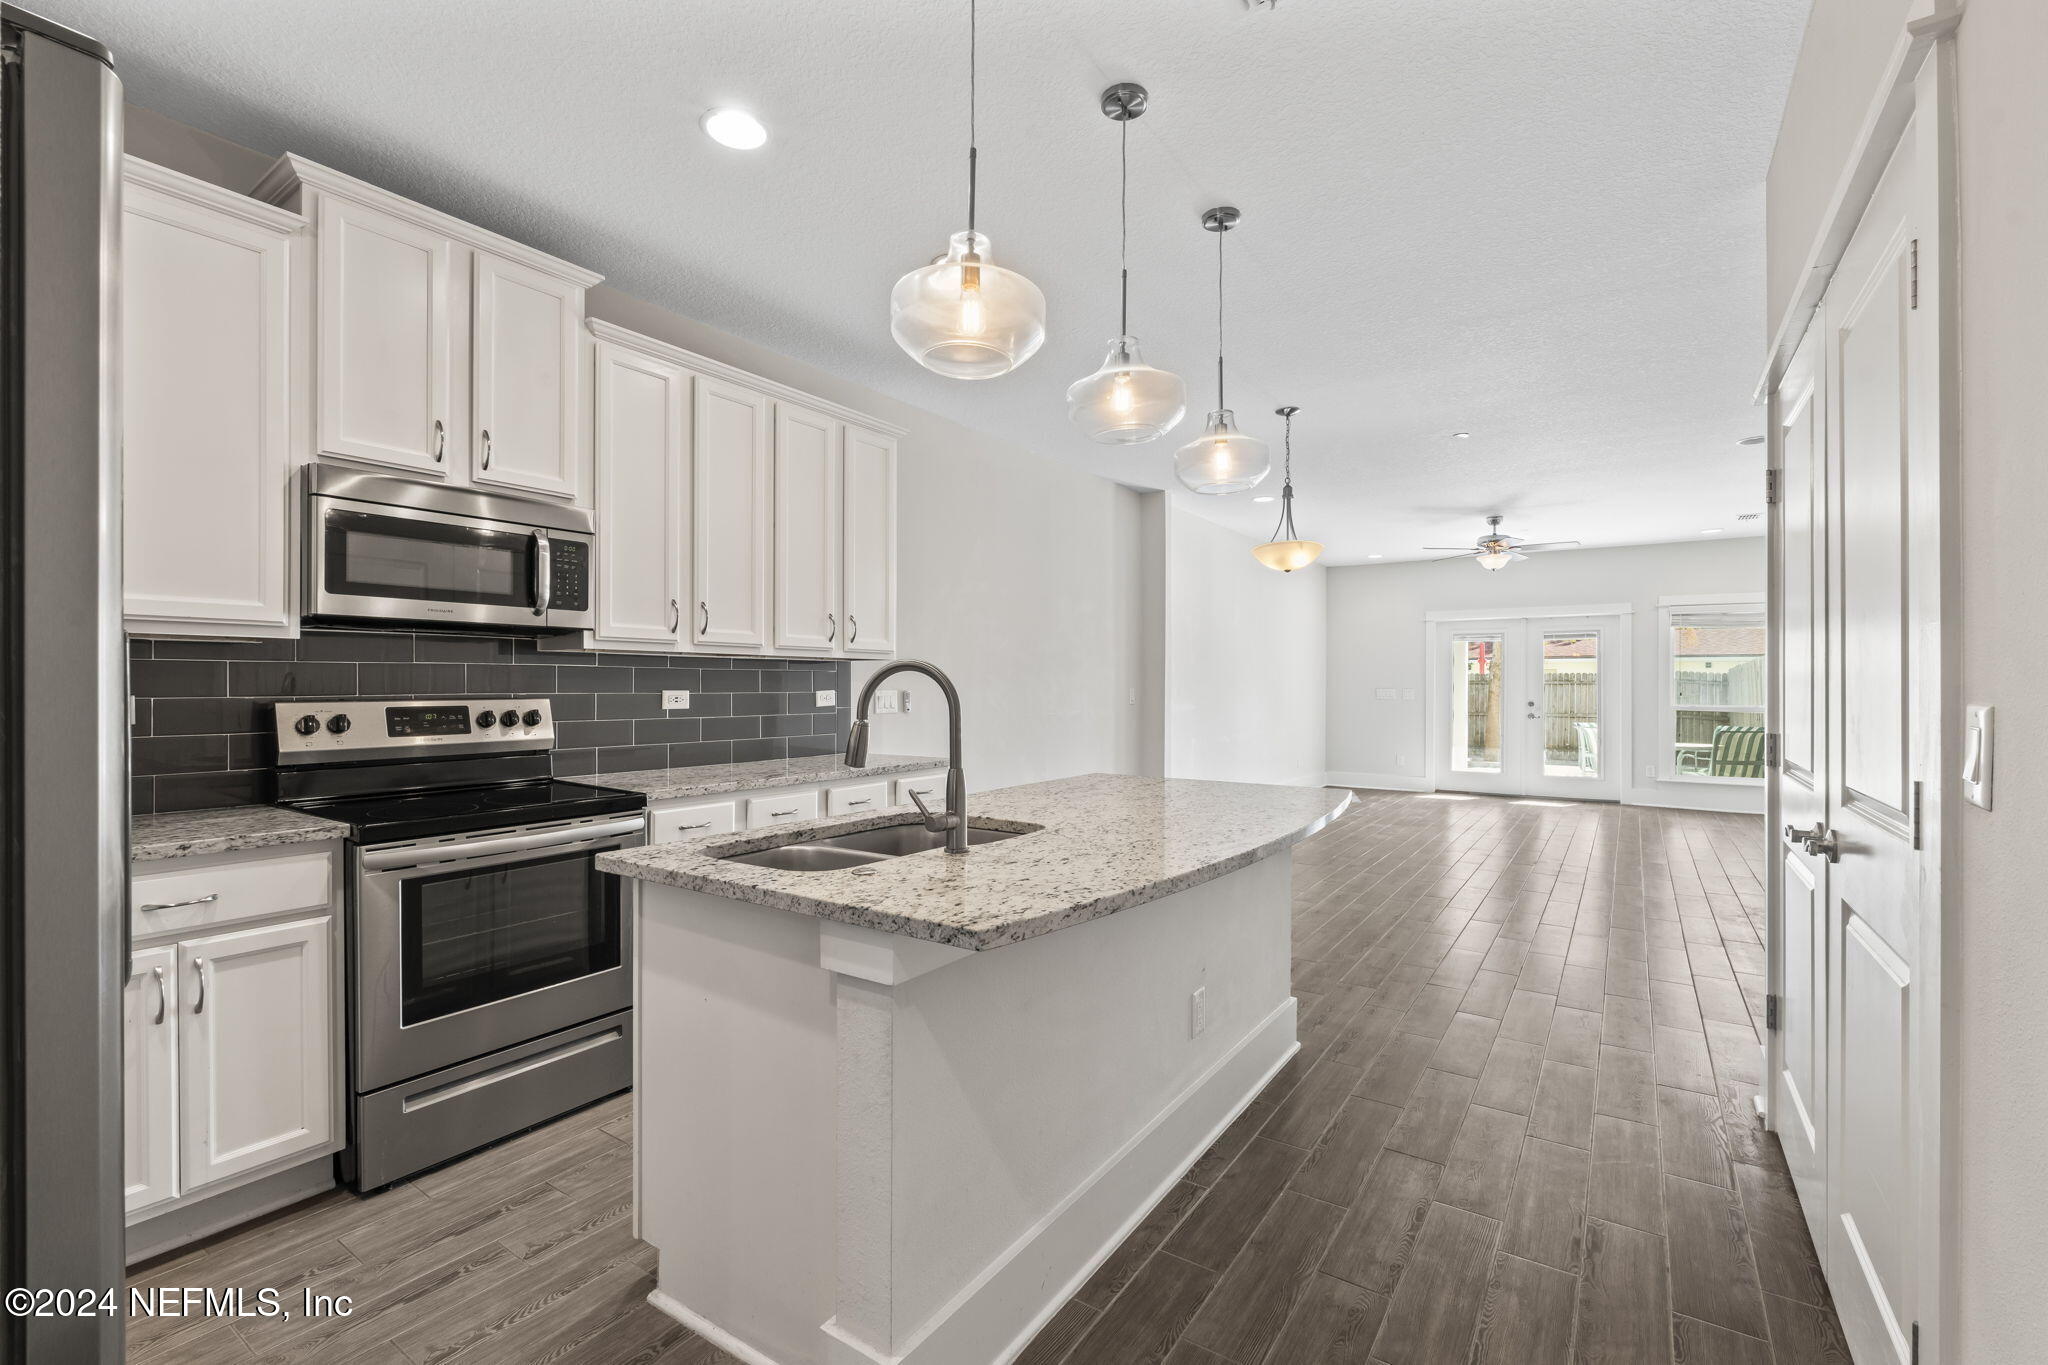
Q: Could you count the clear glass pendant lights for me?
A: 3